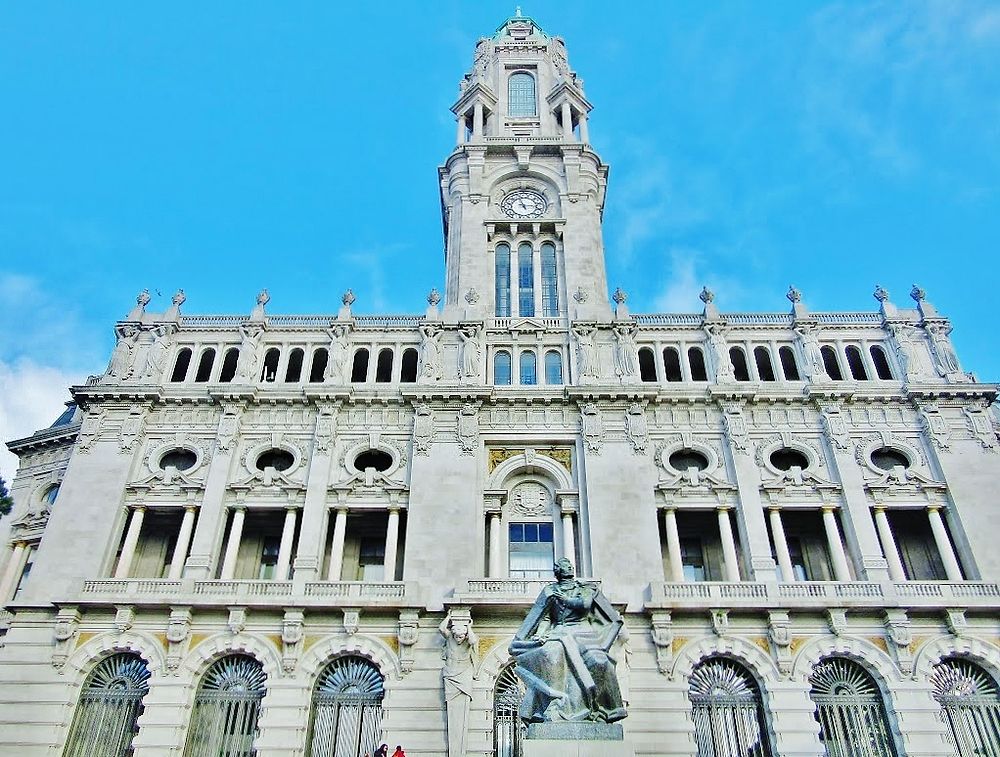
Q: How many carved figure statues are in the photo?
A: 15